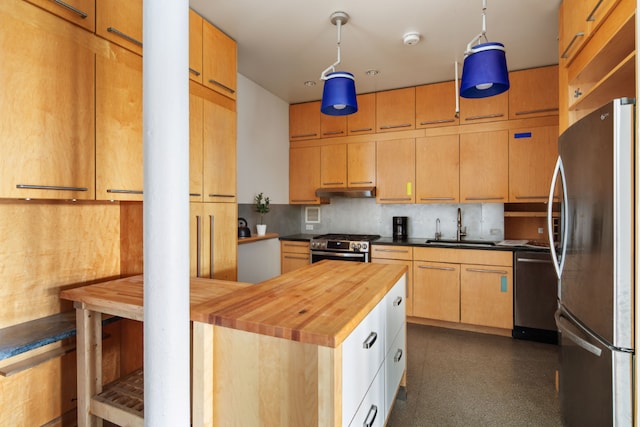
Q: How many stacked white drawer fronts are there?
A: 4